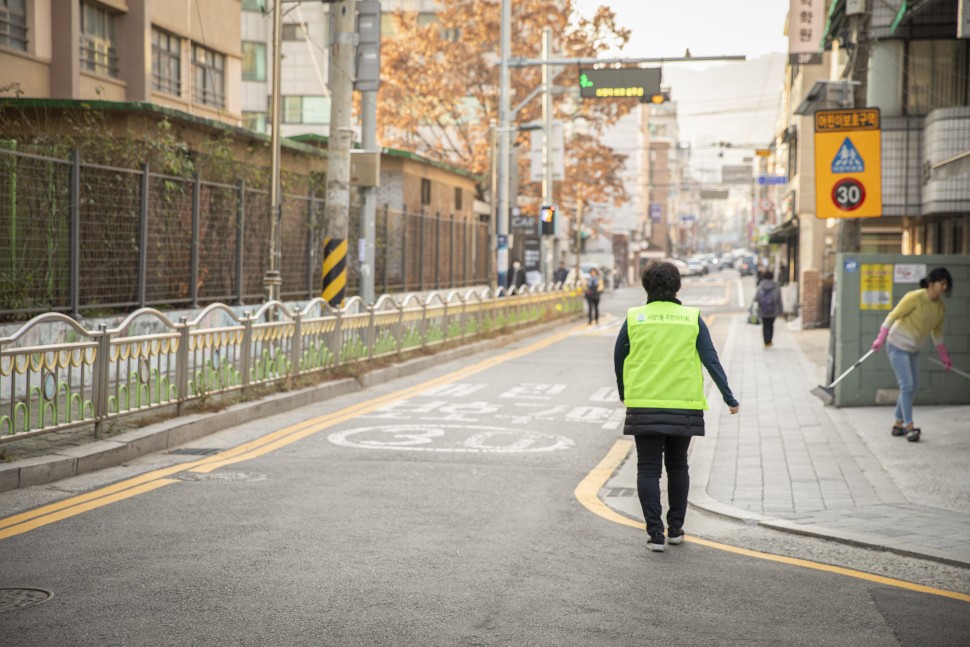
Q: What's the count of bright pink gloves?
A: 2